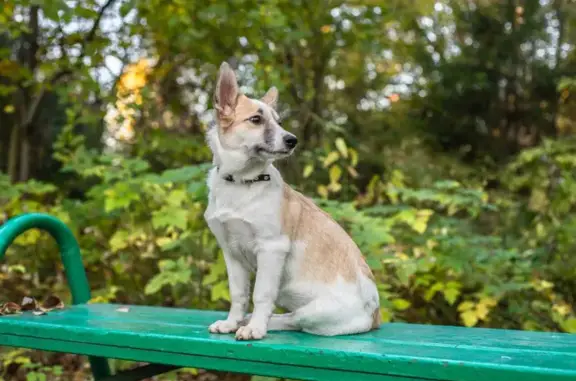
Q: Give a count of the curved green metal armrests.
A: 1